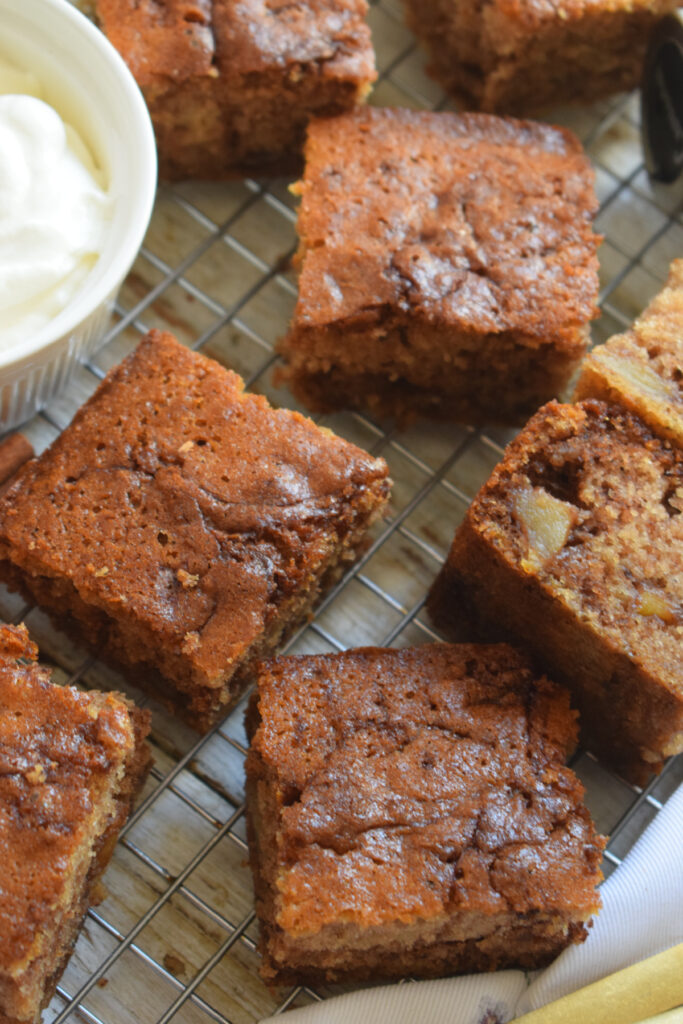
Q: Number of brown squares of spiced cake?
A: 8